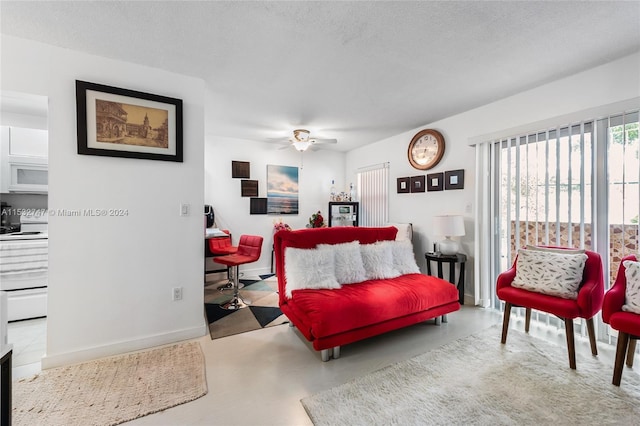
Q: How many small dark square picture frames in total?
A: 4